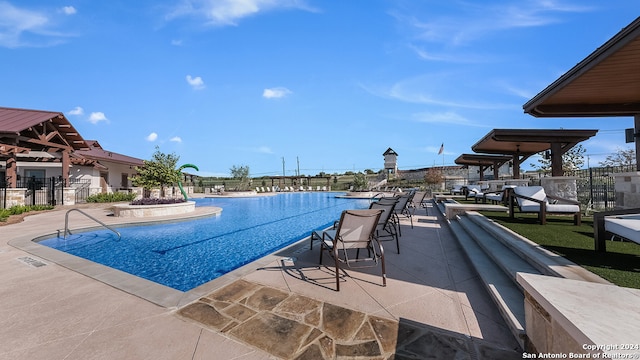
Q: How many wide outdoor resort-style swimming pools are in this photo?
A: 1